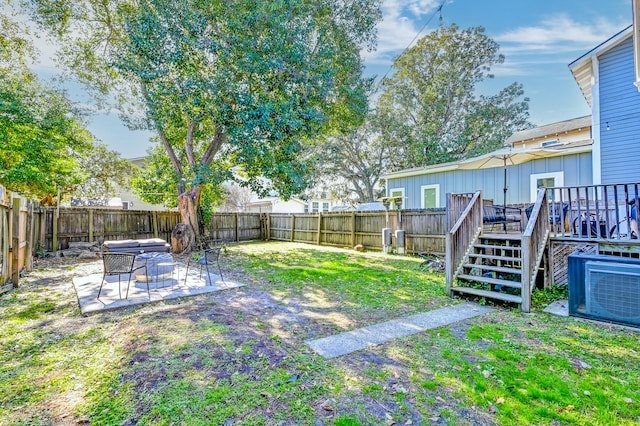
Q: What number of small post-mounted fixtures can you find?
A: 2